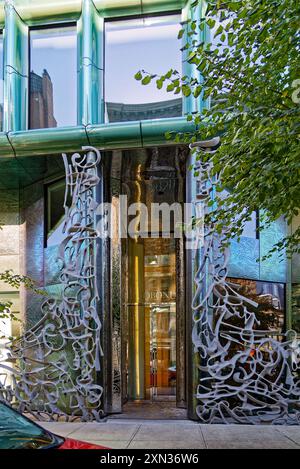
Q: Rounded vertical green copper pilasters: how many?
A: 3